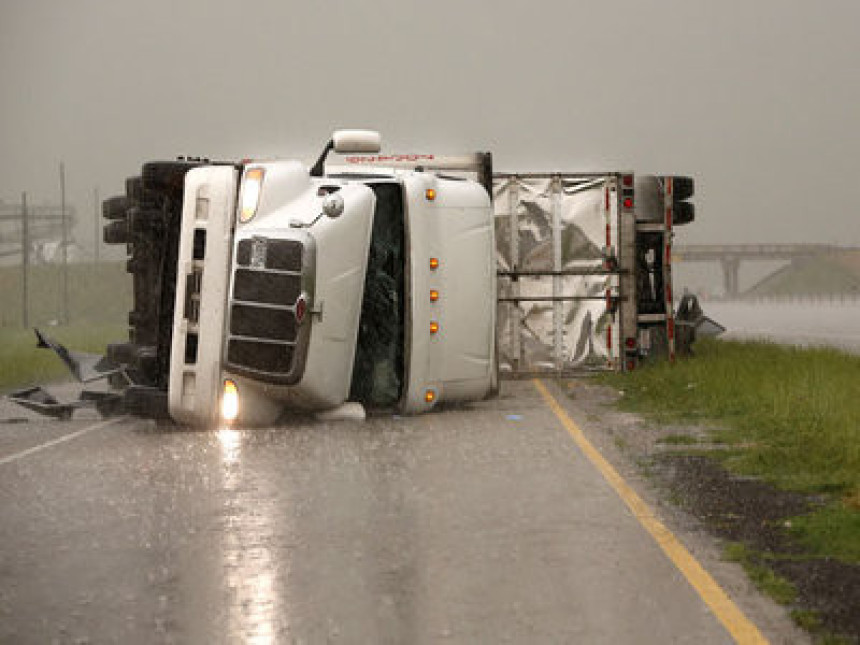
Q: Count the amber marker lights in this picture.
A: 5